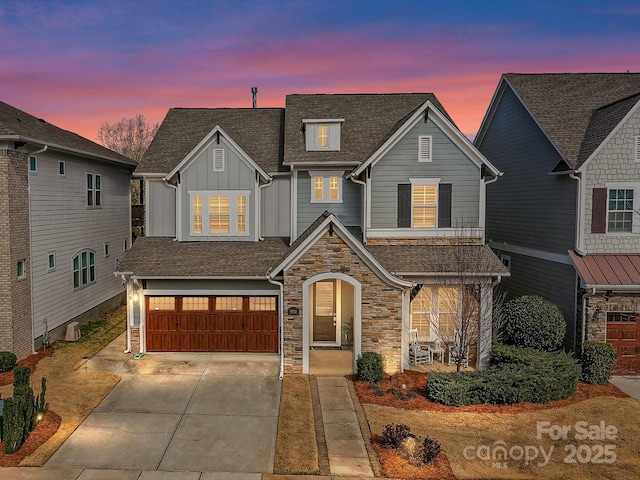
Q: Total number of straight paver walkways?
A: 1